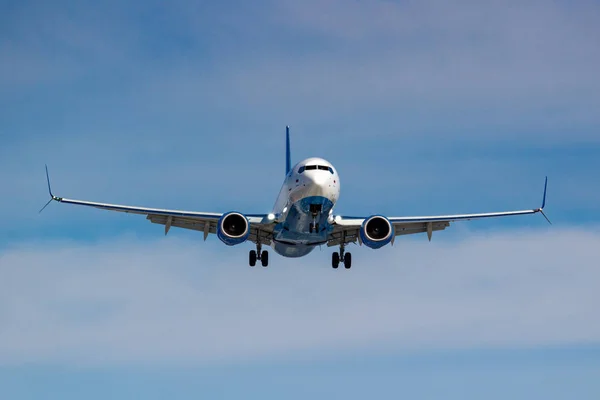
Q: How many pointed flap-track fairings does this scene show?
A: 5